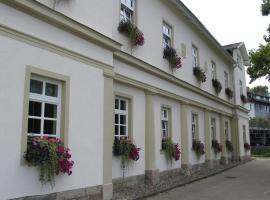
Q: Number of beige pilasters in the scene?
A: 6